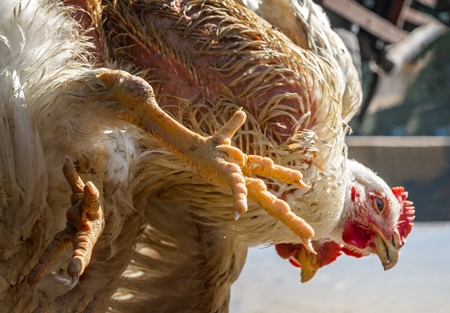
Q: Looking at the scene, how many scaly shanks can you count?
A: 2